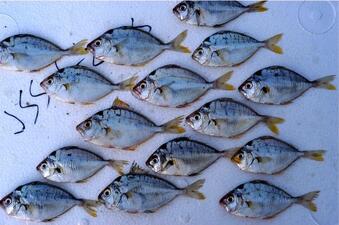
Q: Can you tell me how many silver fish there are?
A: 15